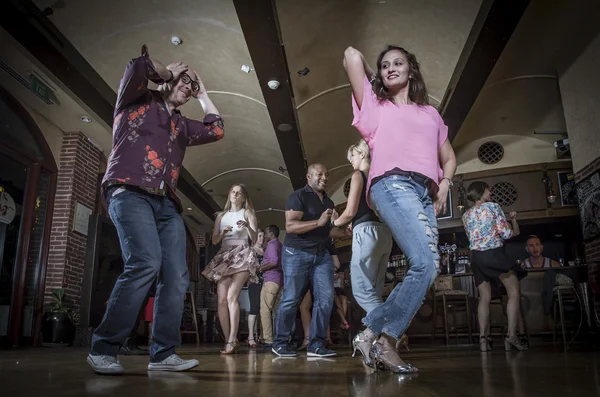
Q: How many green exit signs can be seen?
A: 1